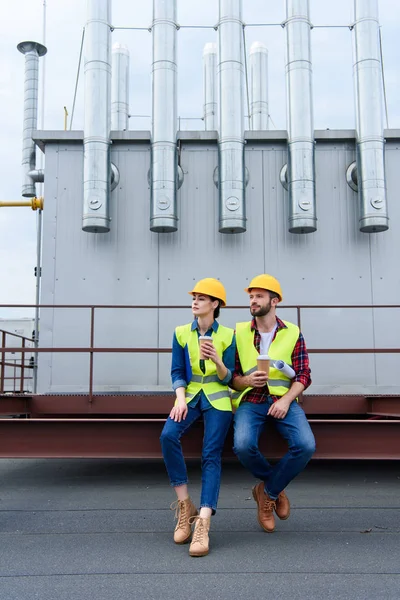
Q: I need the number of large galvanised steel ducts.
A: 5